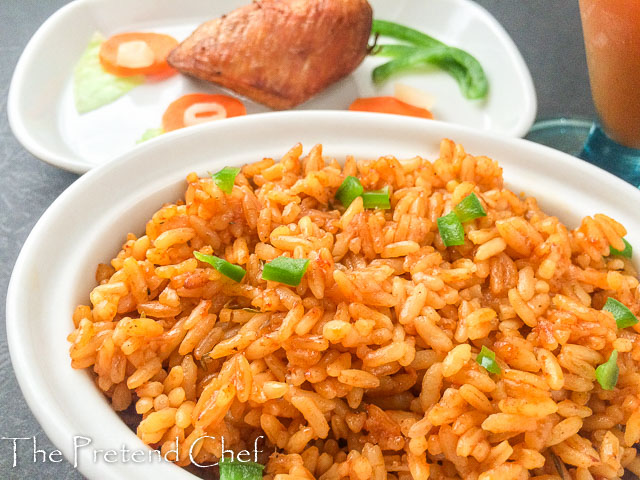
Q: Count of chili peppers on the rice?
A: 12